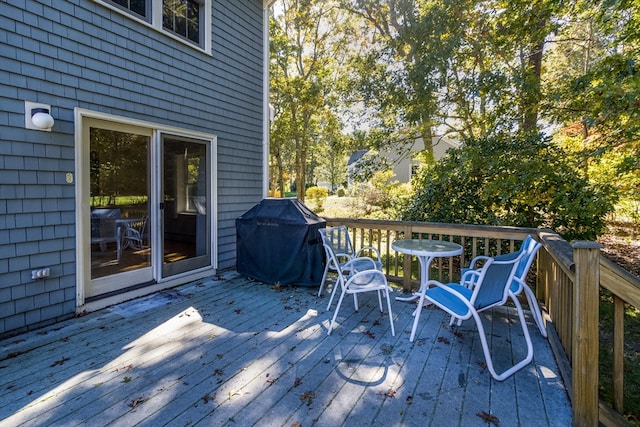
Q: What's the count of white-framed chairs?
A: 4